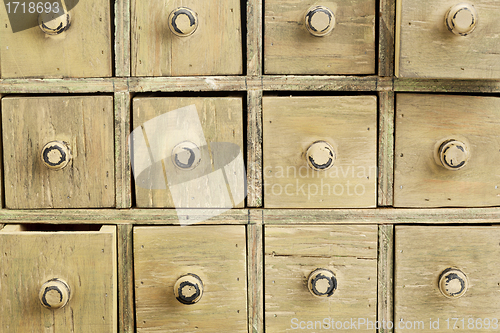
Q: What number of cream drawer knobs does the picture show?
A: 12